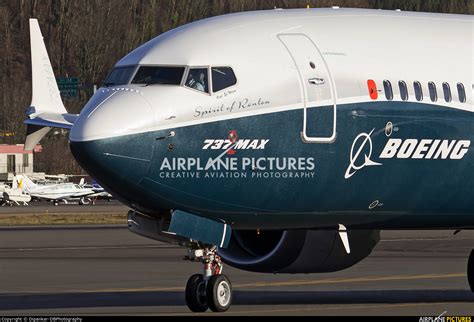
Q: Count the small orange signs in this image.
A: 1